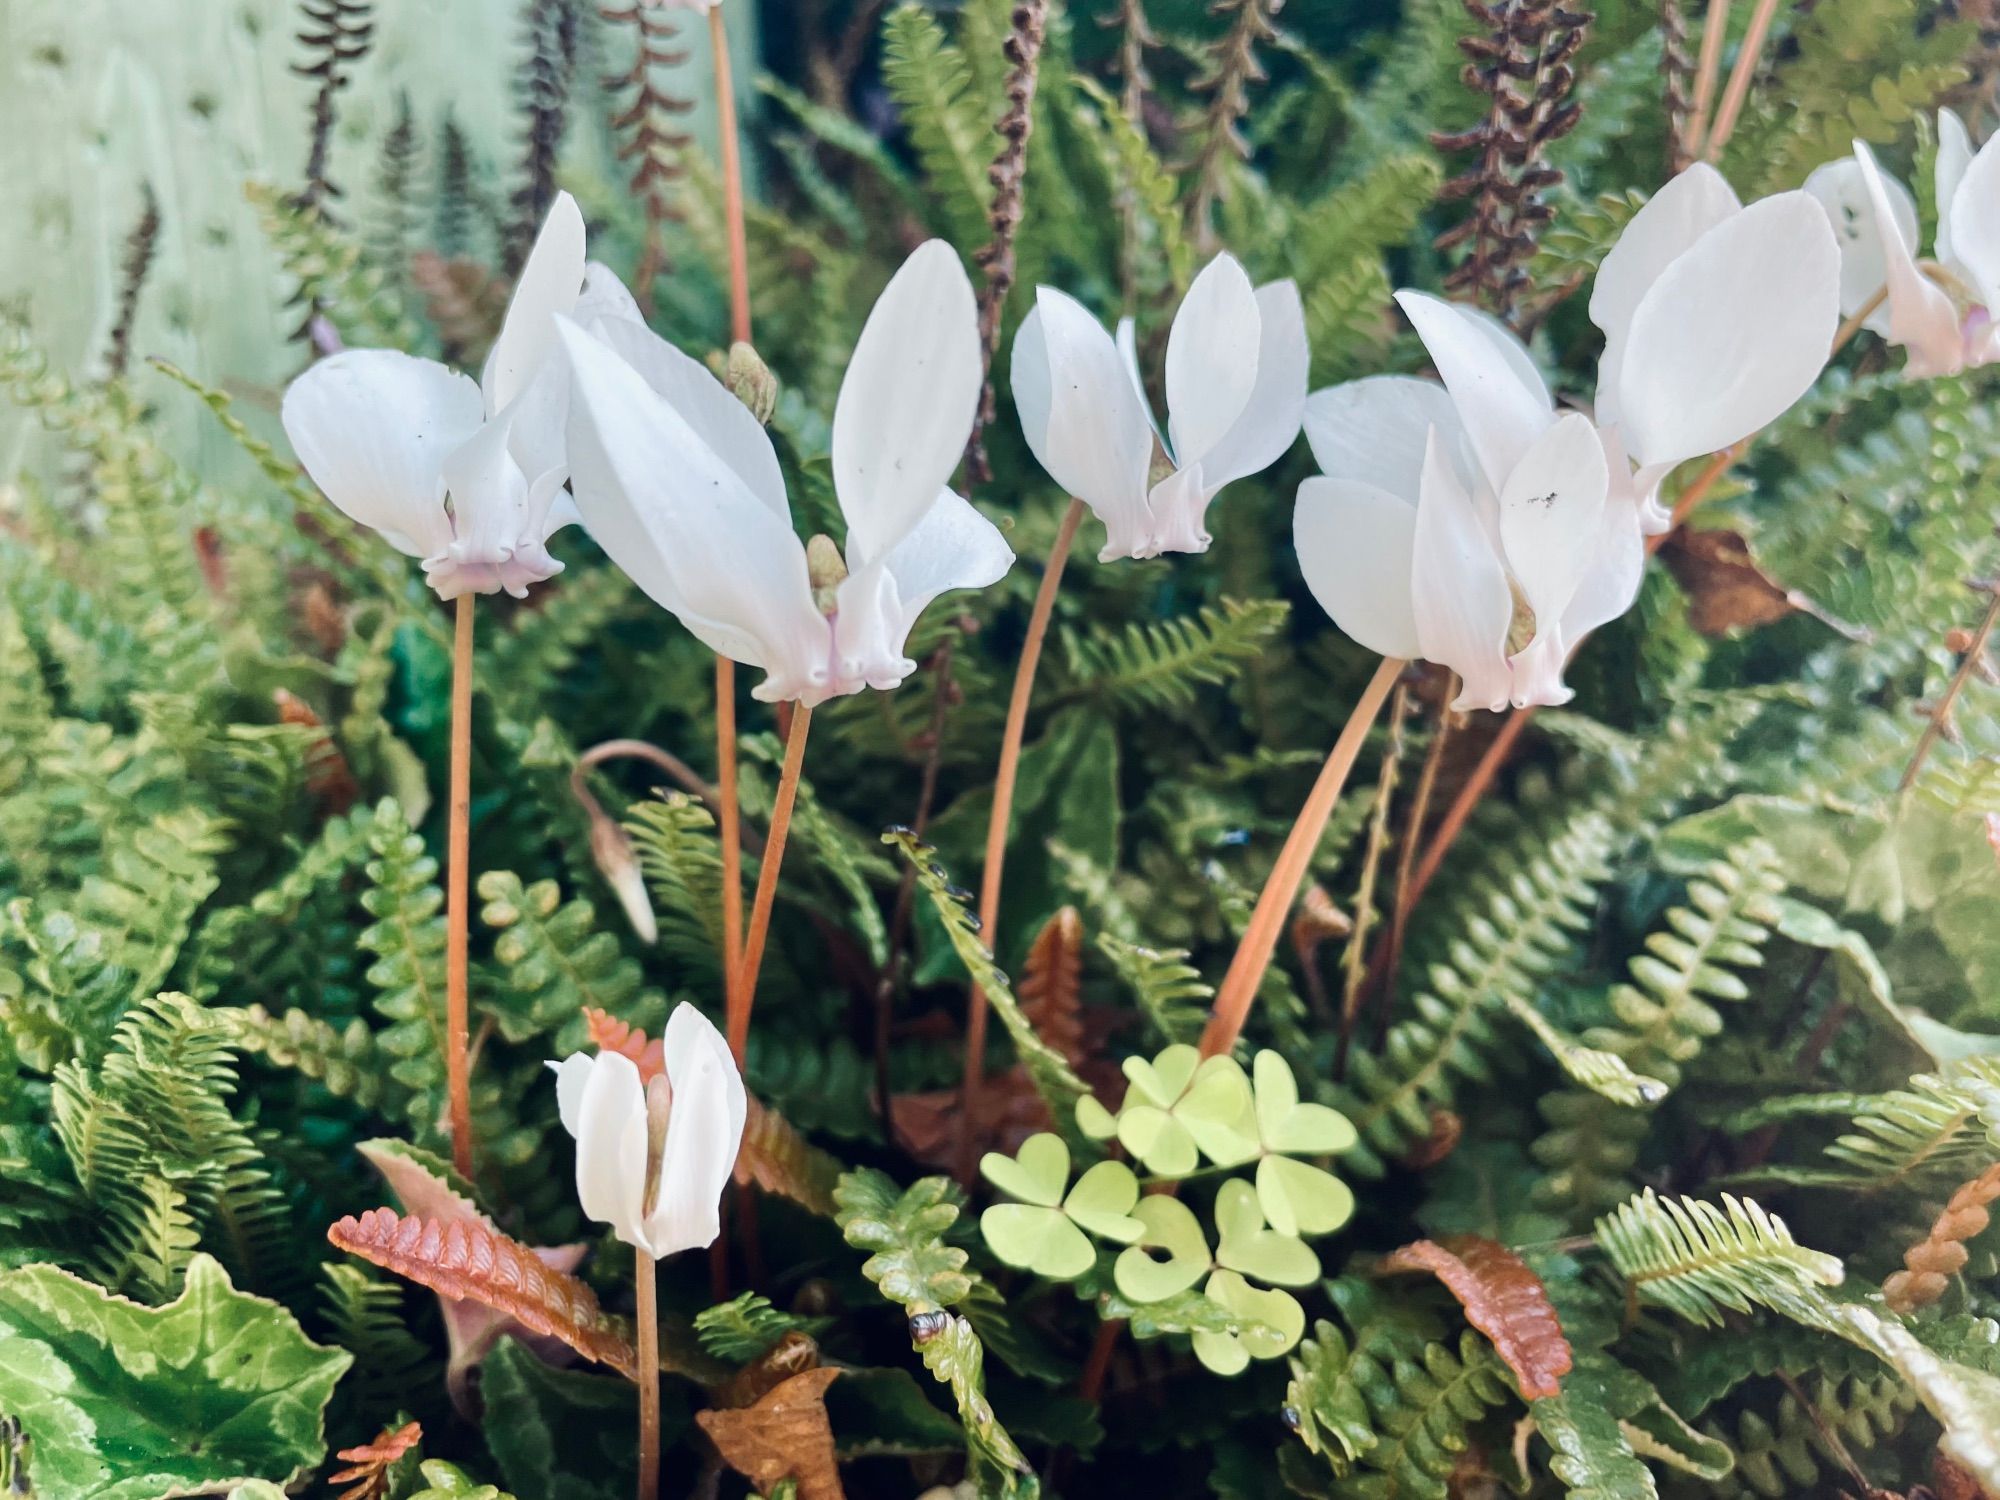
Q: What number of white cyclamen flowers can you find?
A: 7